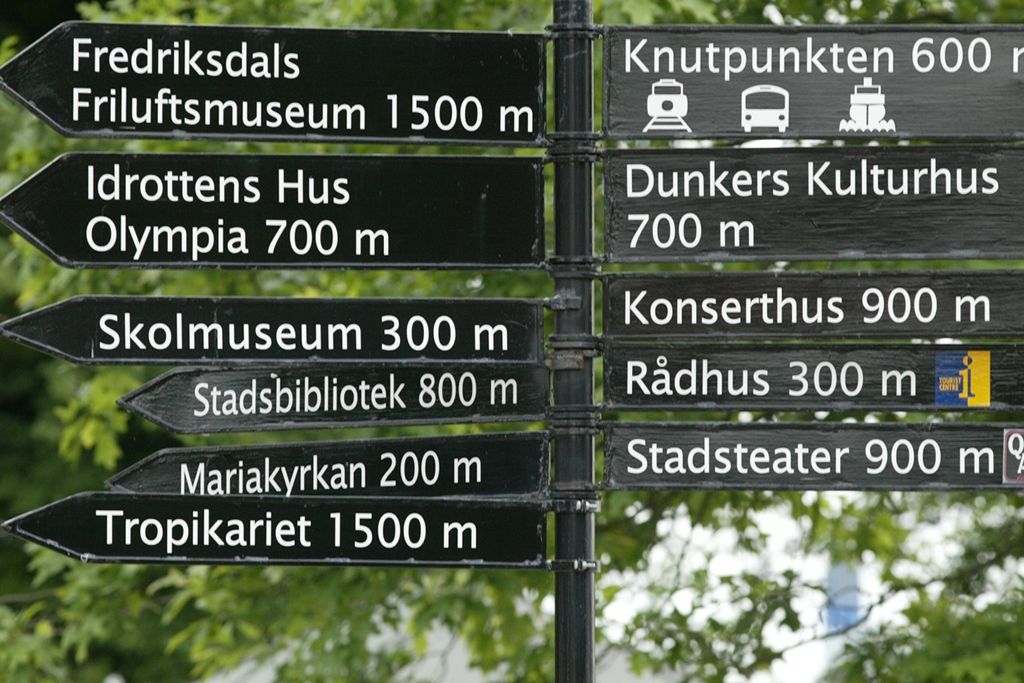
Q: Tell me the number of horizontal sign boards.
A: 11